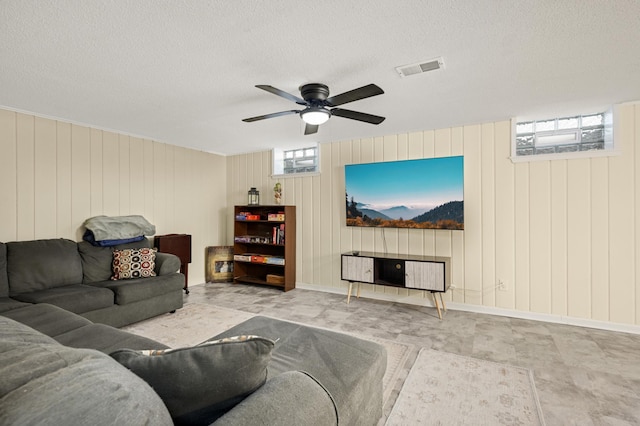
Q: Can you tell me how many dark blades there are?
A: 5